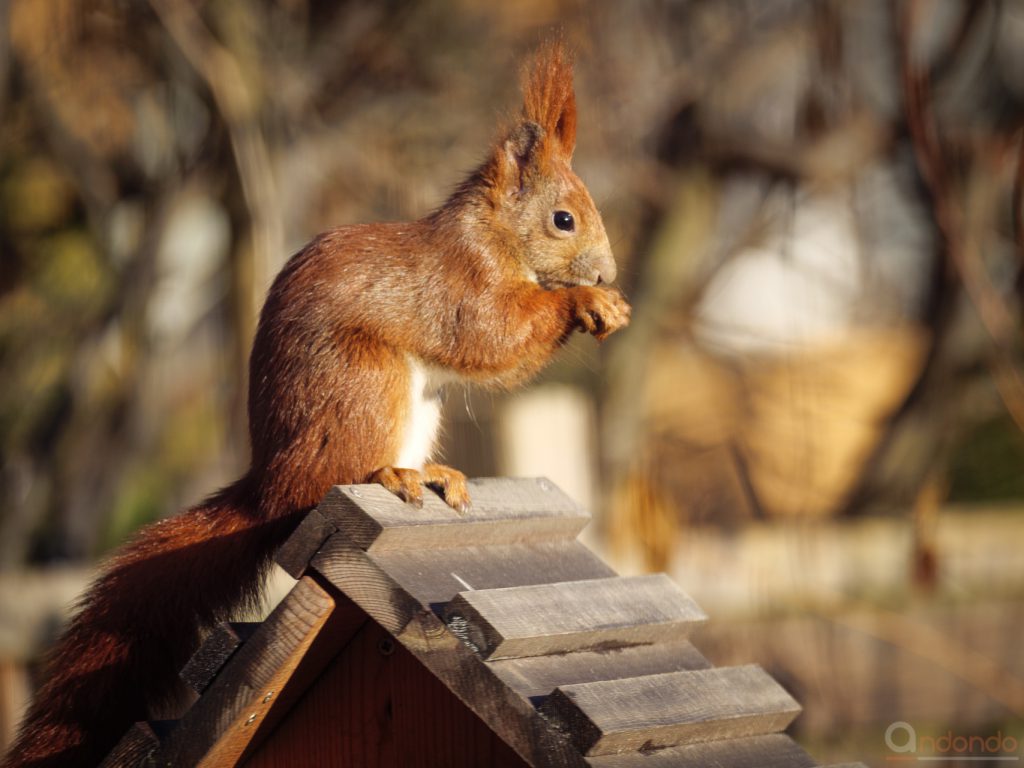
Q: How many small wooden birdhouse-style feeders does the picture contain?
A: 1